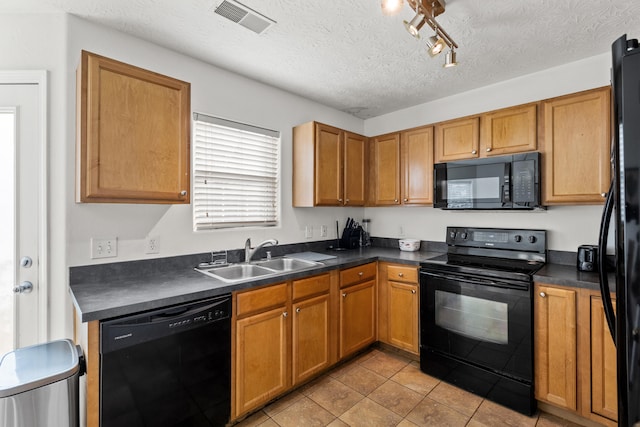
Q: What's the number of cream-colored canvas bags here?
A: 0